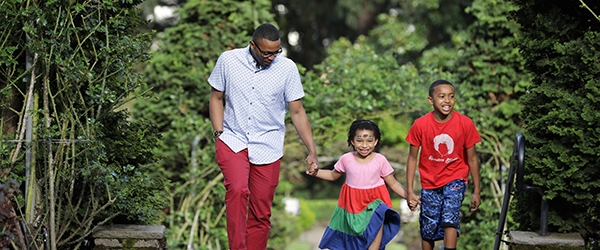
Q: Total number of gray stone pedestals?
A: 2